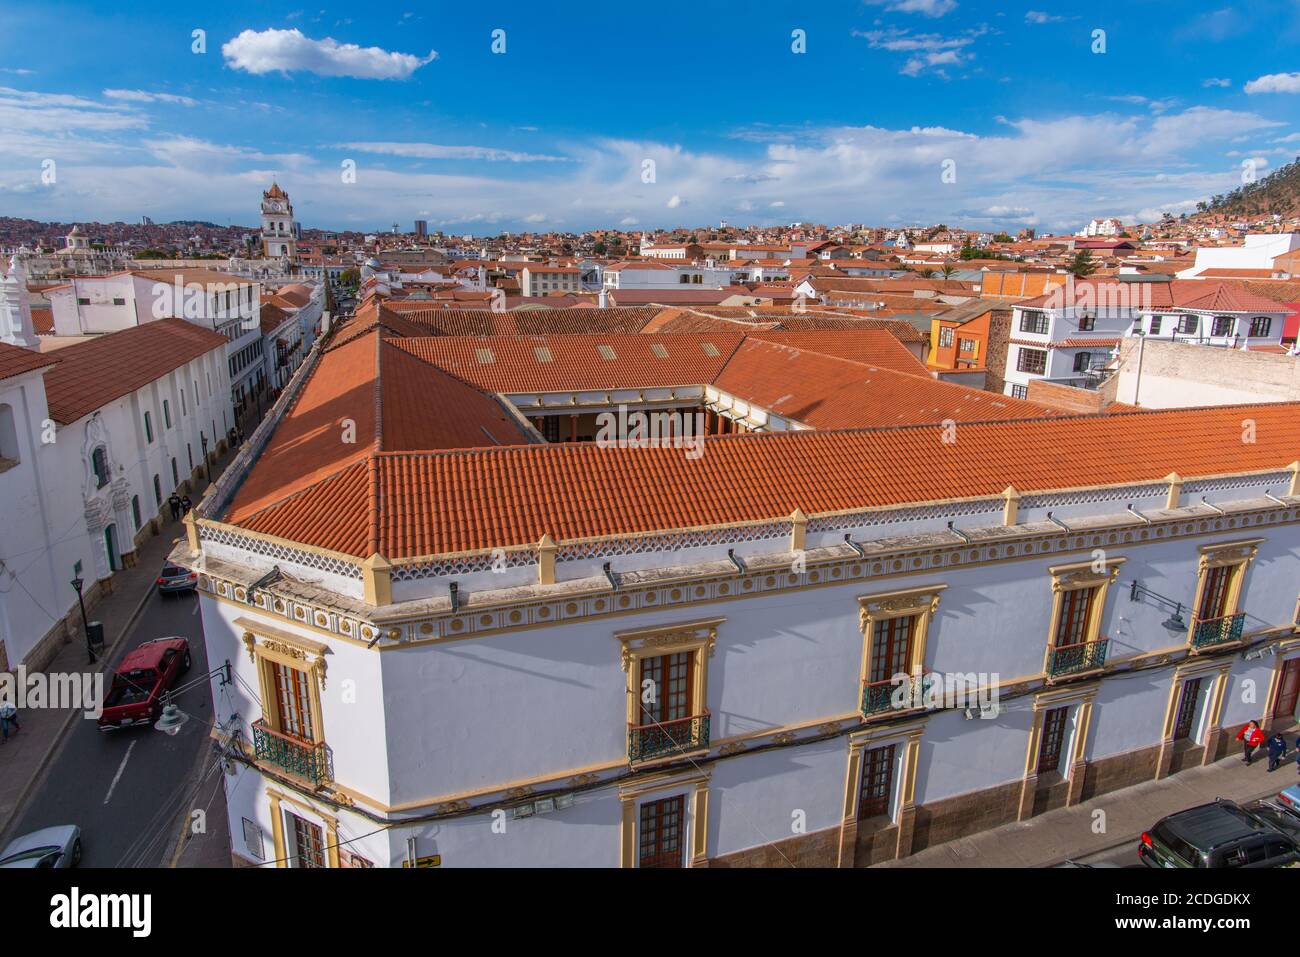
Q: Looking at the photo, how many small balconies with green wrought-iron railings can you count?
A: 5